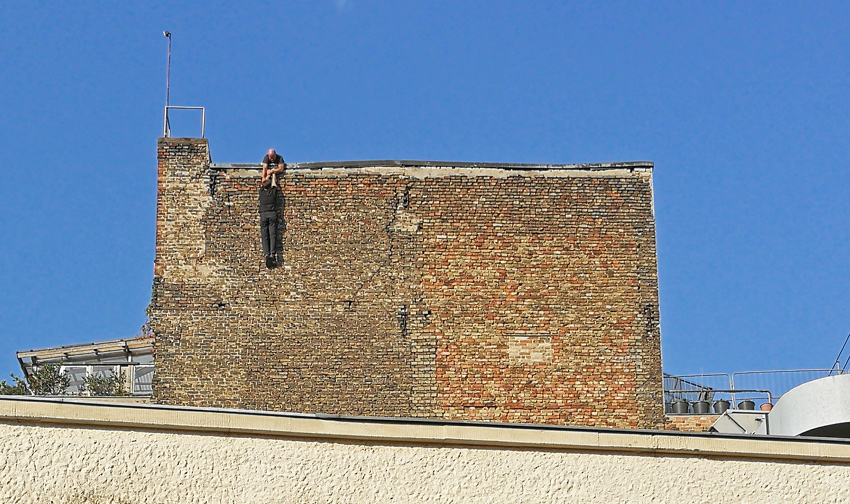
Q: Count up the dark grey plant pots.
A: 4